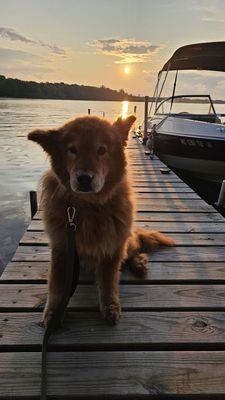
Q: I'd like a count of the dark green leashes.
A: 1